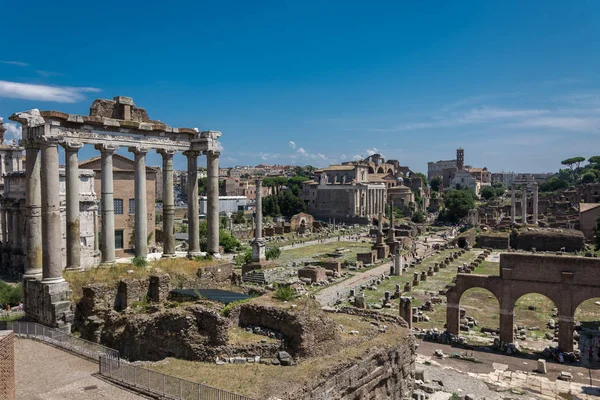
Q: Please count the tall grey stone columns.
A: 8